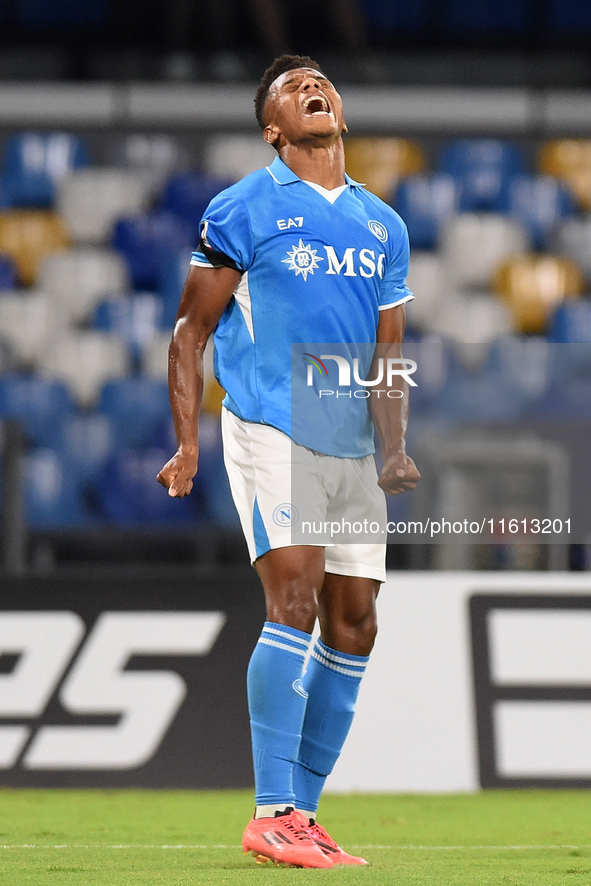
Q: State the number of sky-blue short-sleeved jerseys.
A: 1